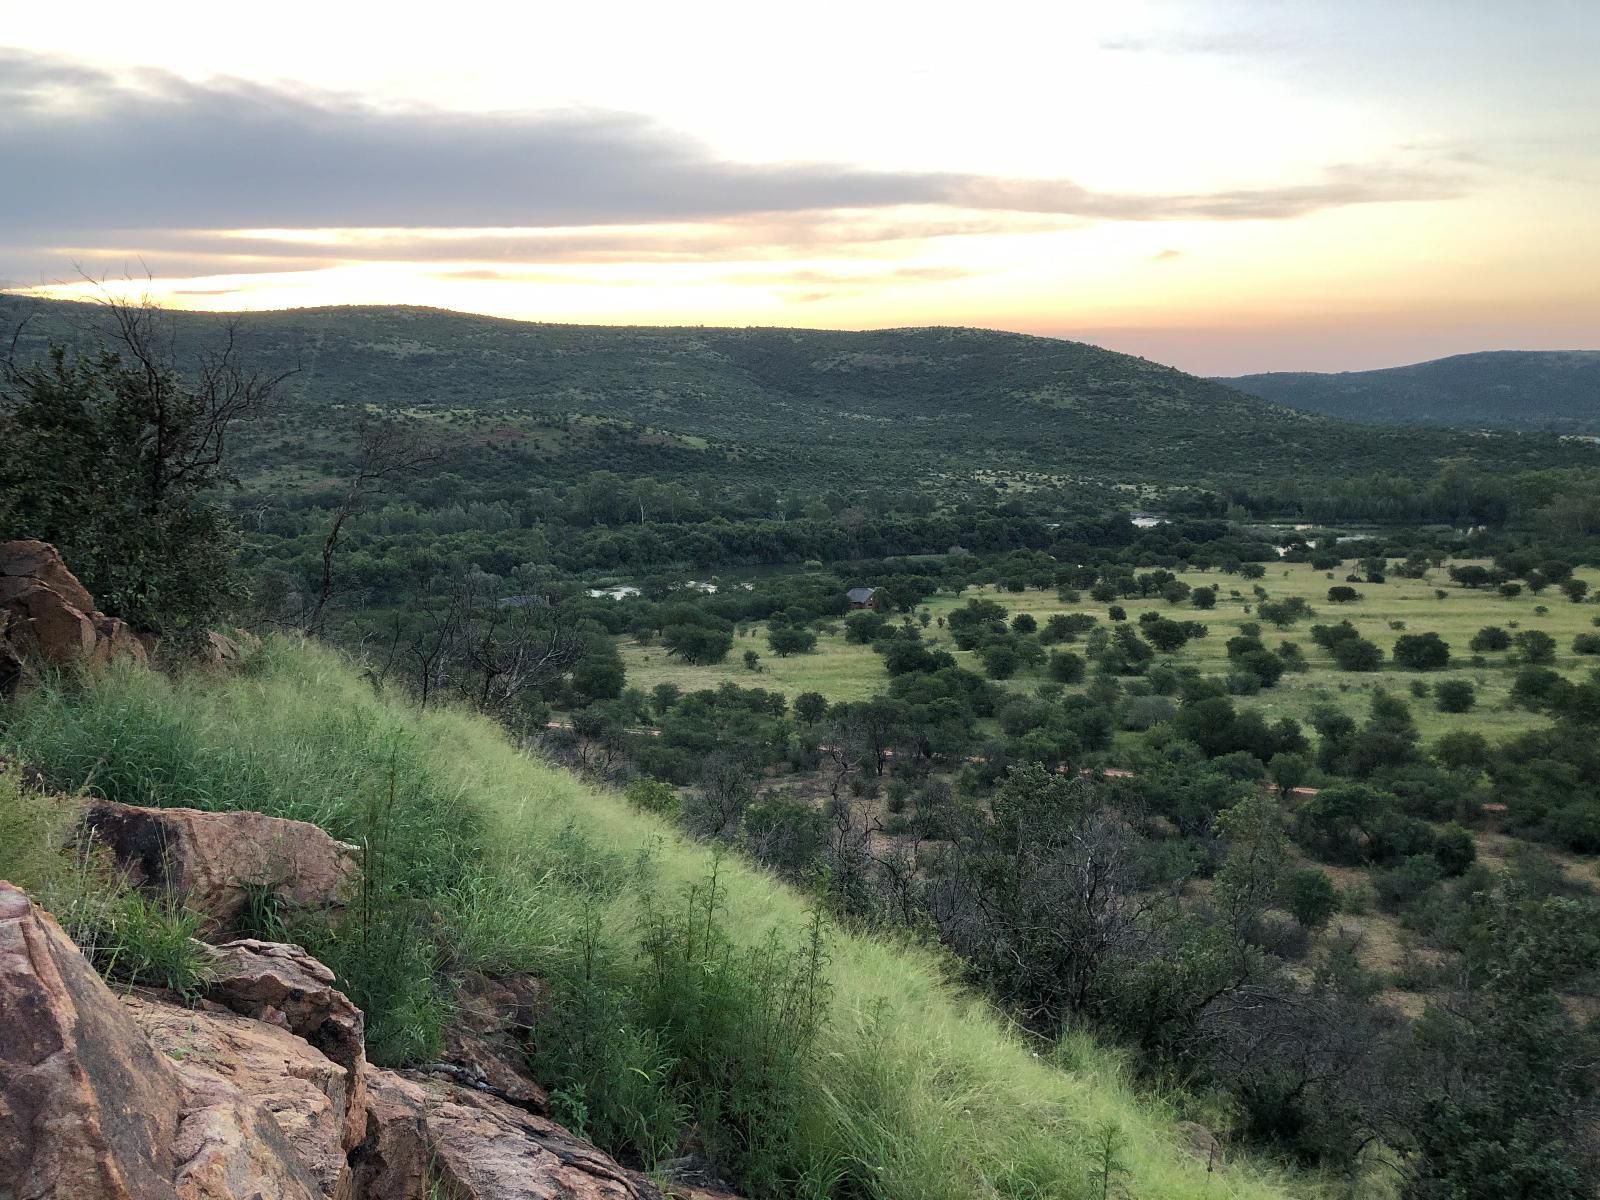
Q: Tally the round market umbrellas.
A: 0